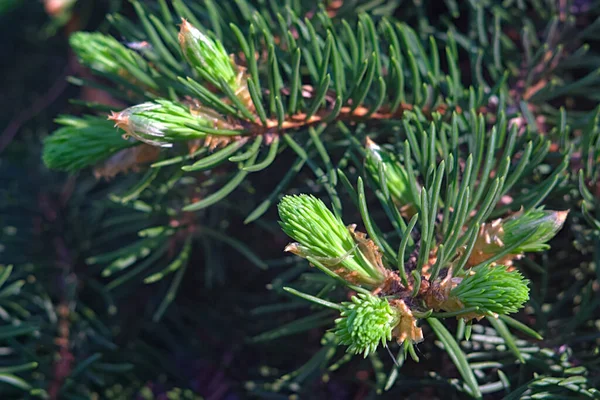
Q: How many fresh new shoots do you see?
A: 9